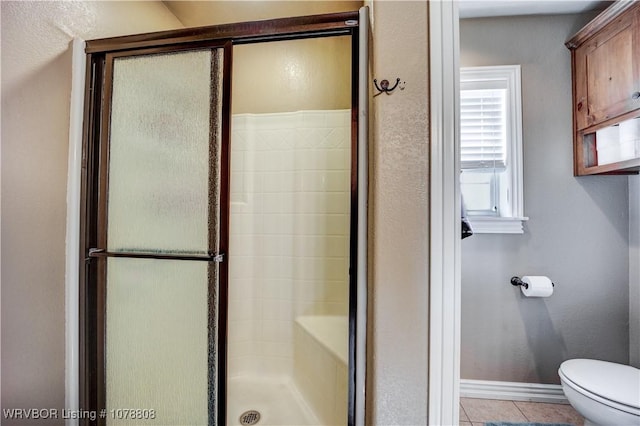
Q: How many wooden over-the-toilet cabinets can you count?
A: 1